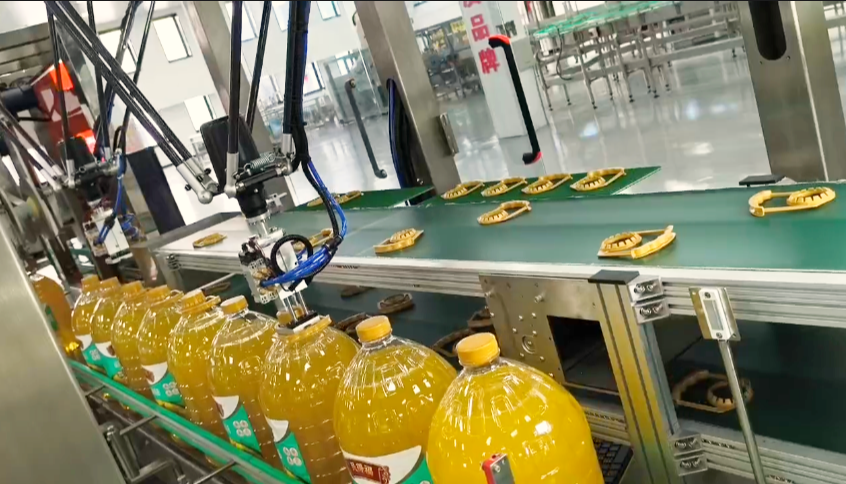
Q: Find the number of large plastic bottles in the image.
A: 10